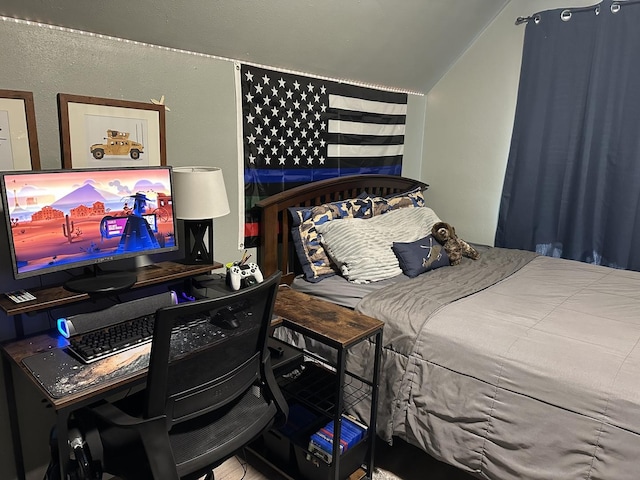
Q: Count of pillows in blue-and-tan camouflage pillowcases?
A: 2